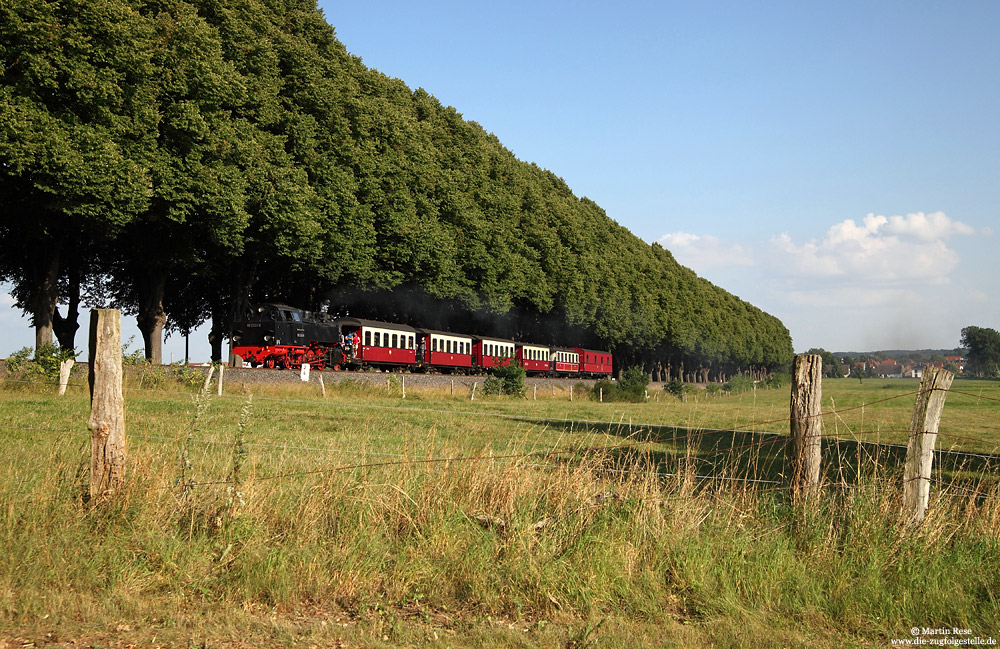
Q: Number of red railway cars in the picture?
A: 6